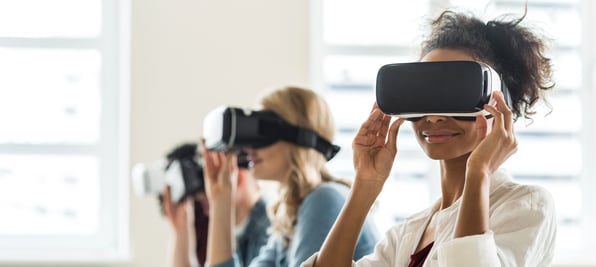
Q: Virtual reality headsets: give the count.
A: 4